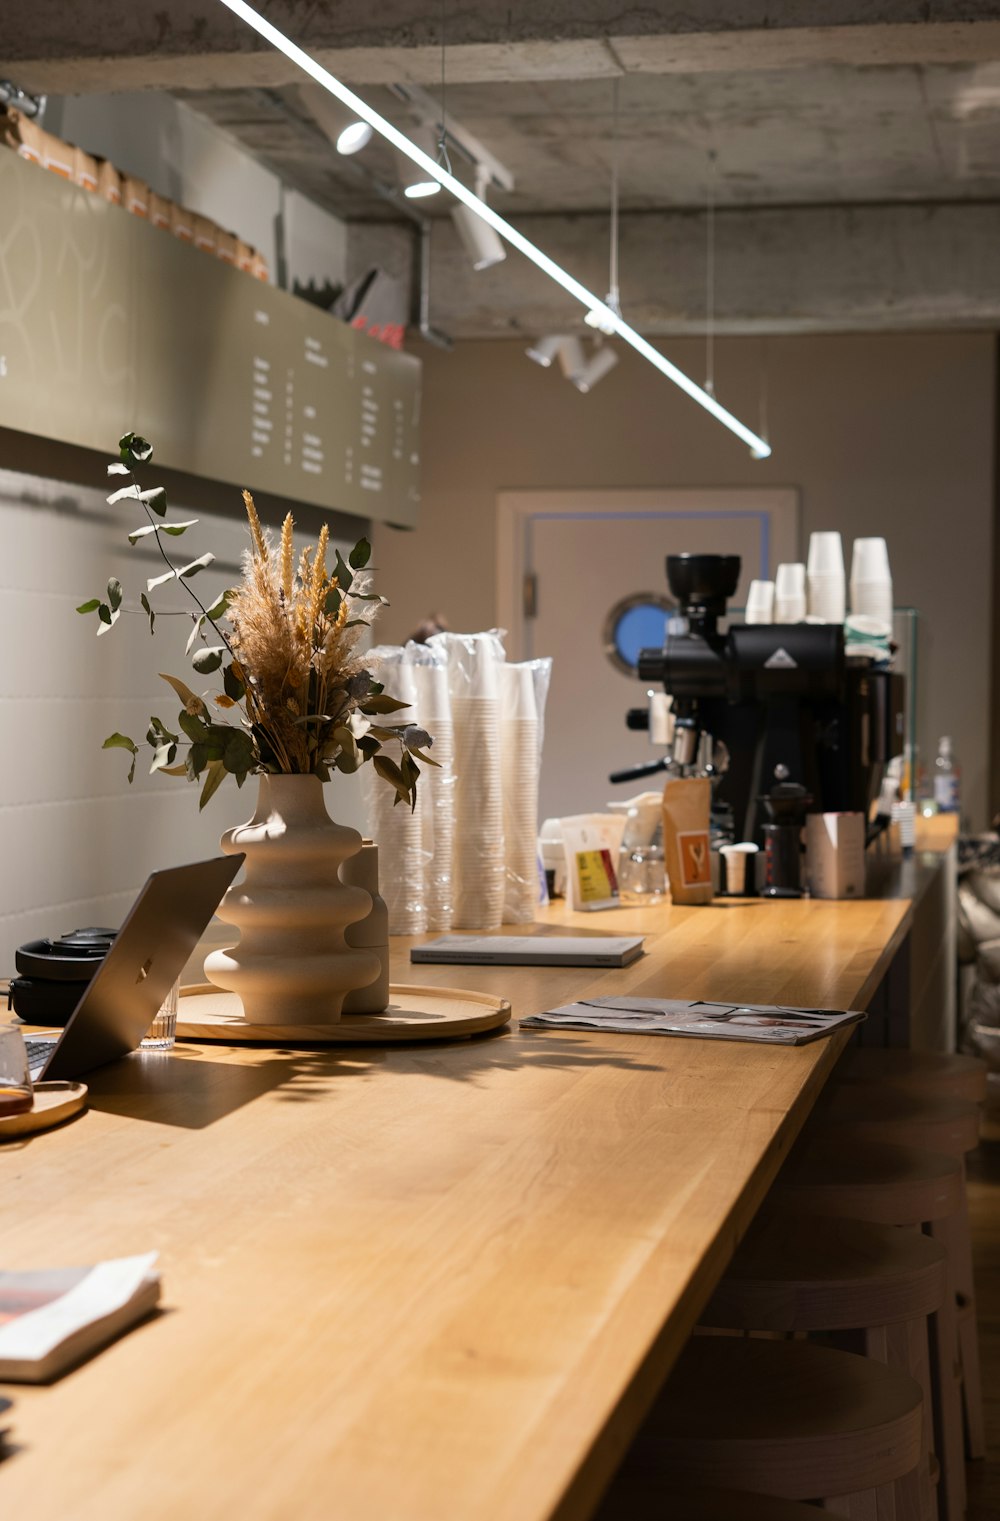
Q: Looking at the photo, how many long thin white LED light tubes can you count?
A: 1